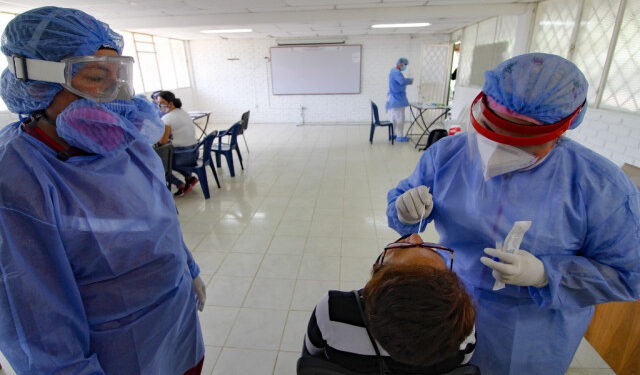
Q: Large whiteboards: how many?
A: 1